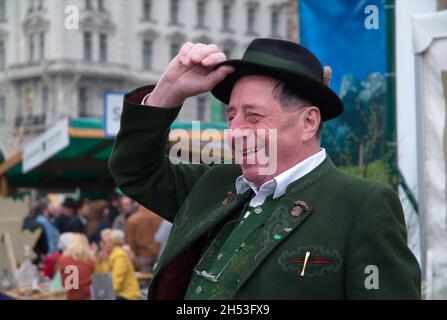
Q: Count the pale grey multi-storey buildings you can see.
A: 1